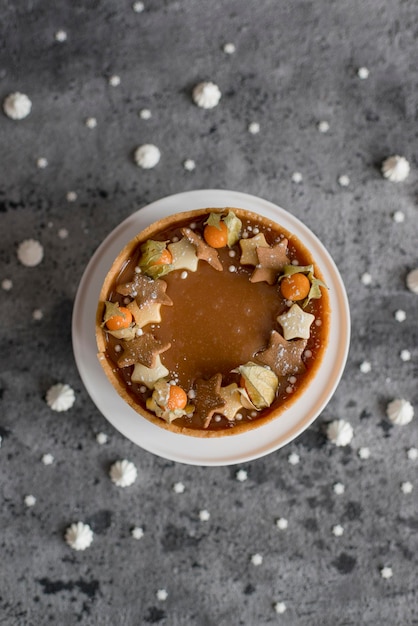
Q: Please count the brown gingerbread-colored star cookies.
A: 6